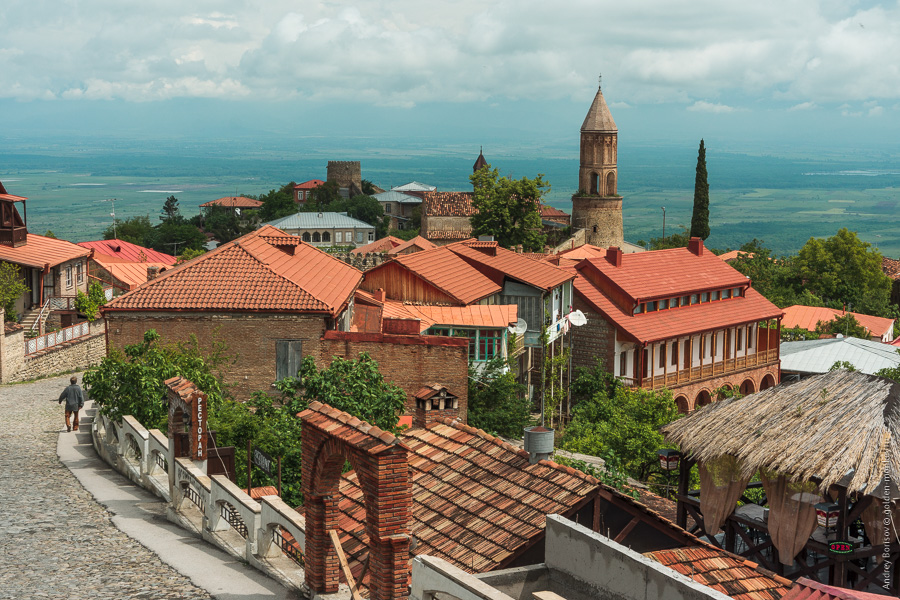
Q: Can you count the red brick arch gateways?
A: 2